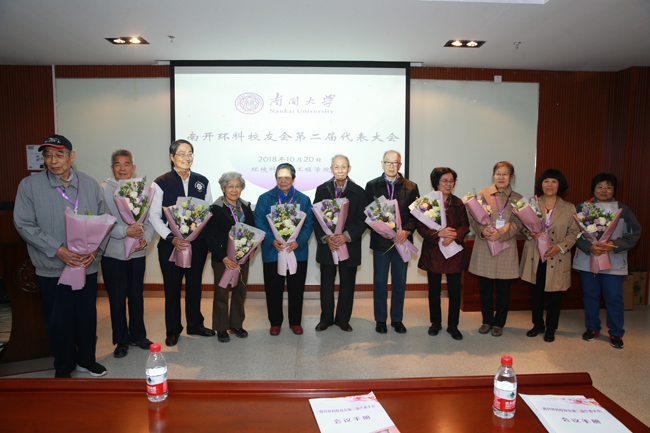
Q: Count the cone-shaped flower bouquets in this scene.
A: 11